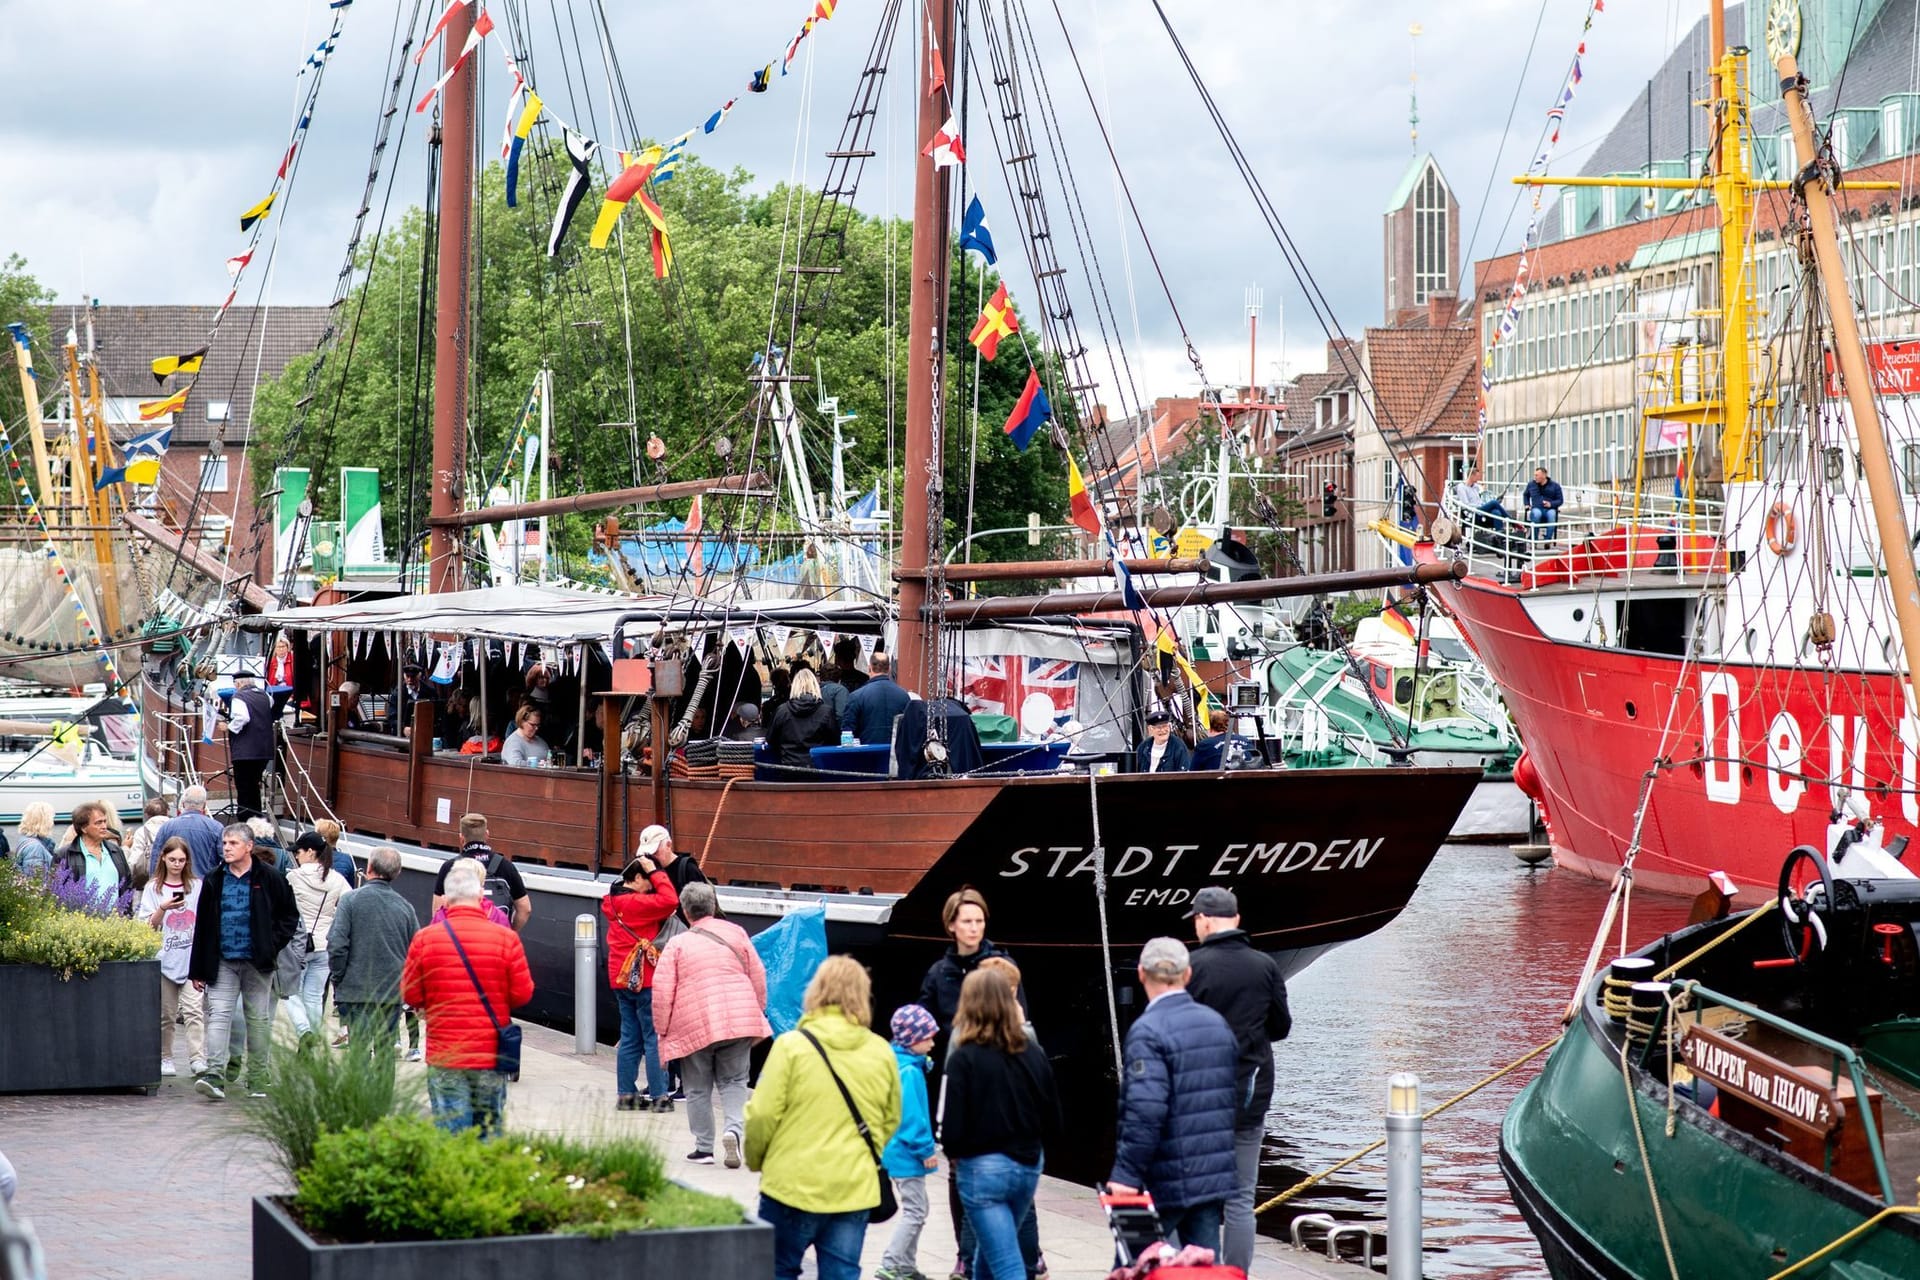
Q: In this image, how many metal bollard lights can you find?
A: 2